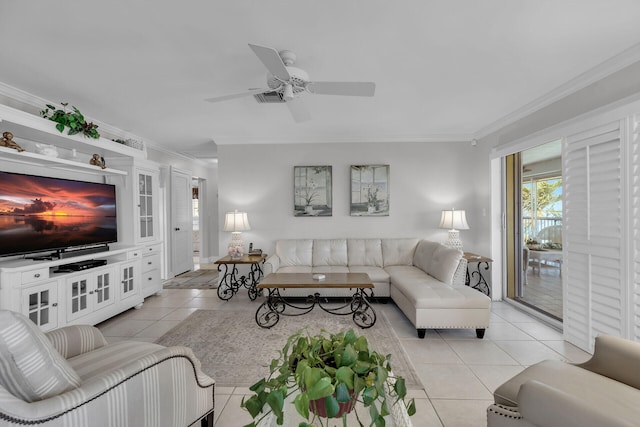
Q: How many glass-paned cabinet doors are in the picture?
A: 5